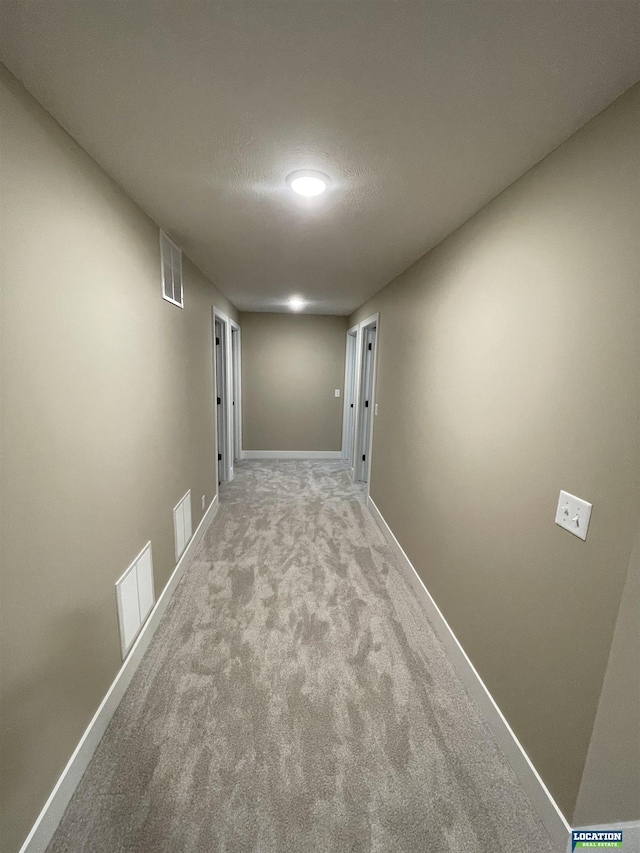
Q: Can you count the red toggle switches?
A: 0